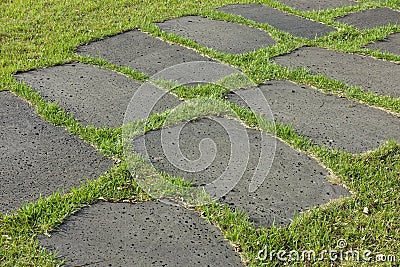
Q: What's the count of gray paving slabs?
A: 12